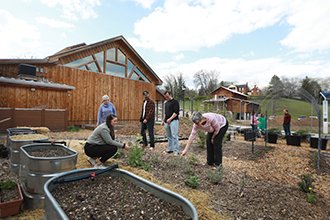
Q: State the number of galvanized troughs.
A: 4